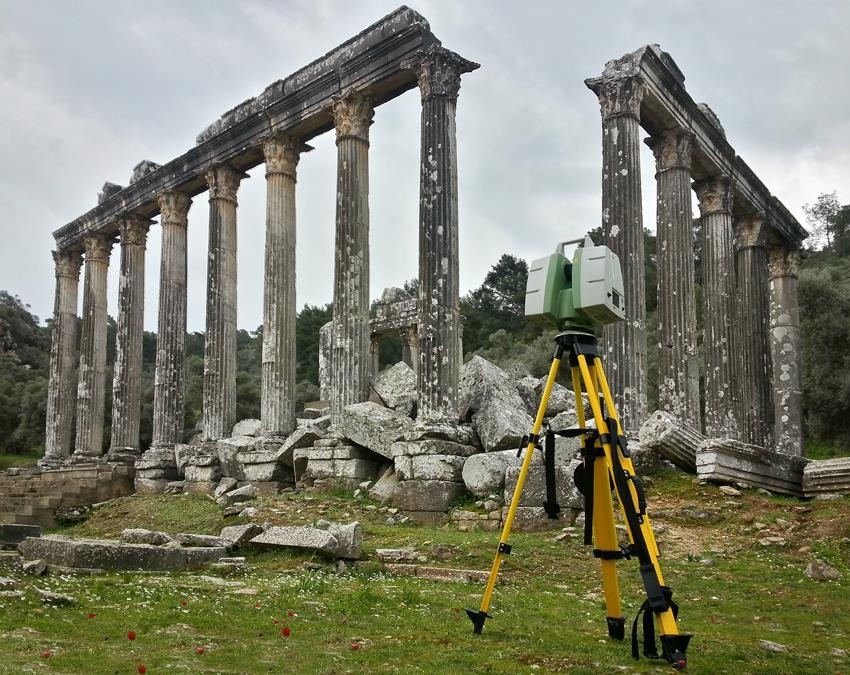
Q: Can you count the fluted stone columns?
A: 13